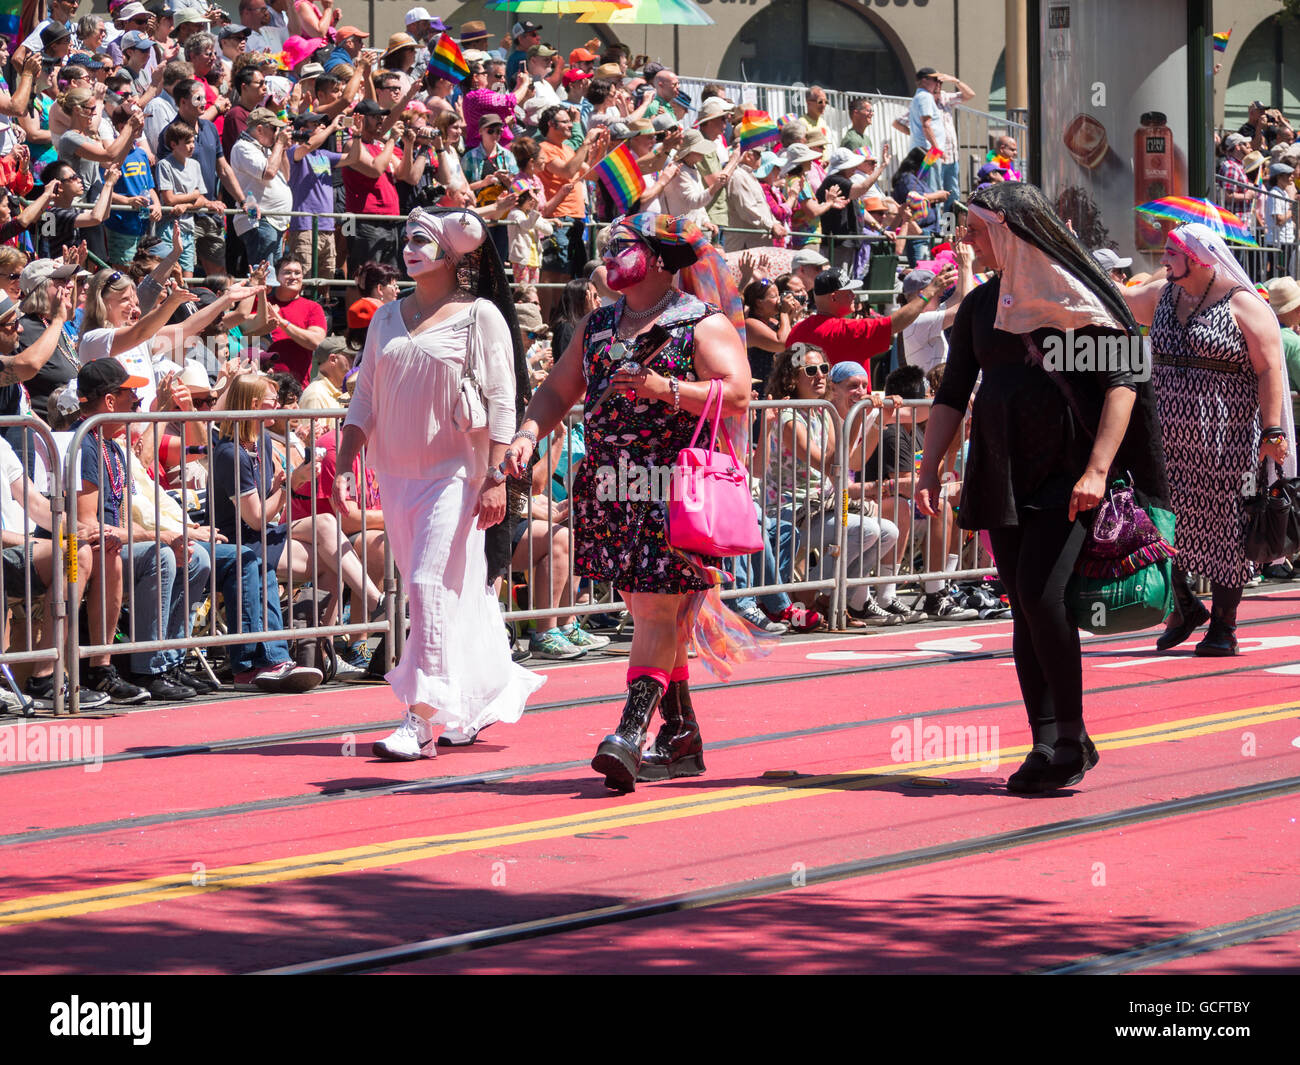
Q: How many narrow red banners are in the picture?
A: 0